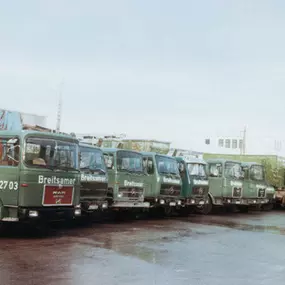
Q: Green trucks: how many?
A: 7